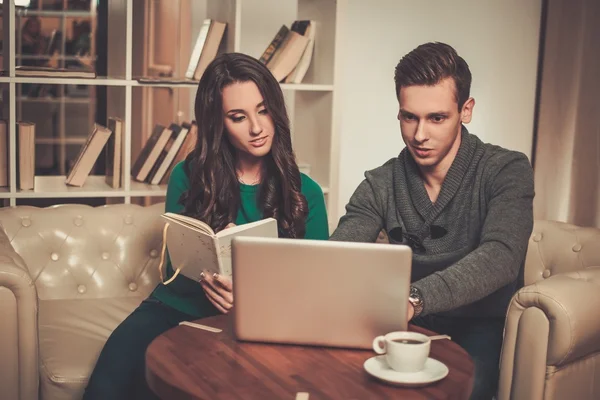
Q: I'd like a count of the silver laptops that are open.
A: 1